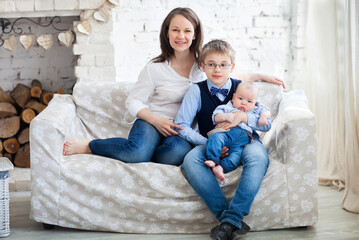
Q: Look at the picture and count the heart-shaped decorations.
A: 7